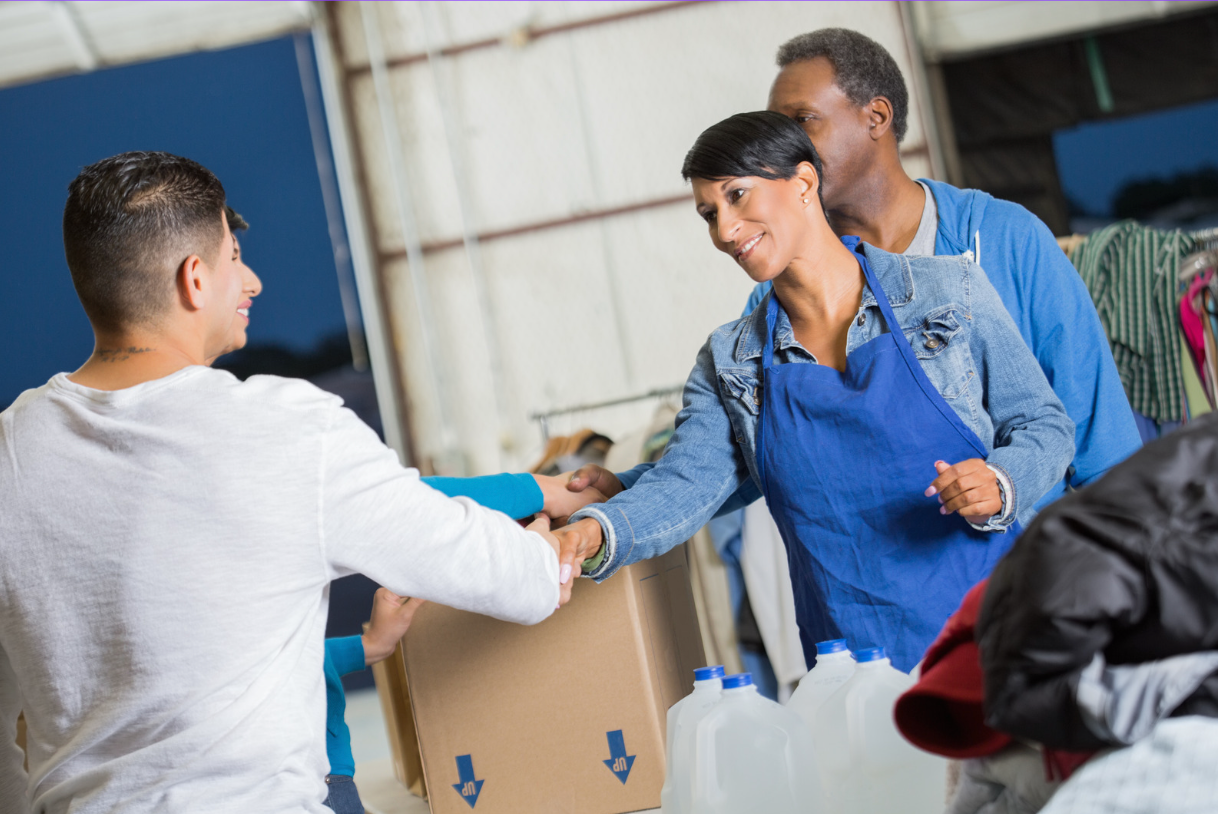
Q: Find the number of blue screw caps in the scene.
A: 4